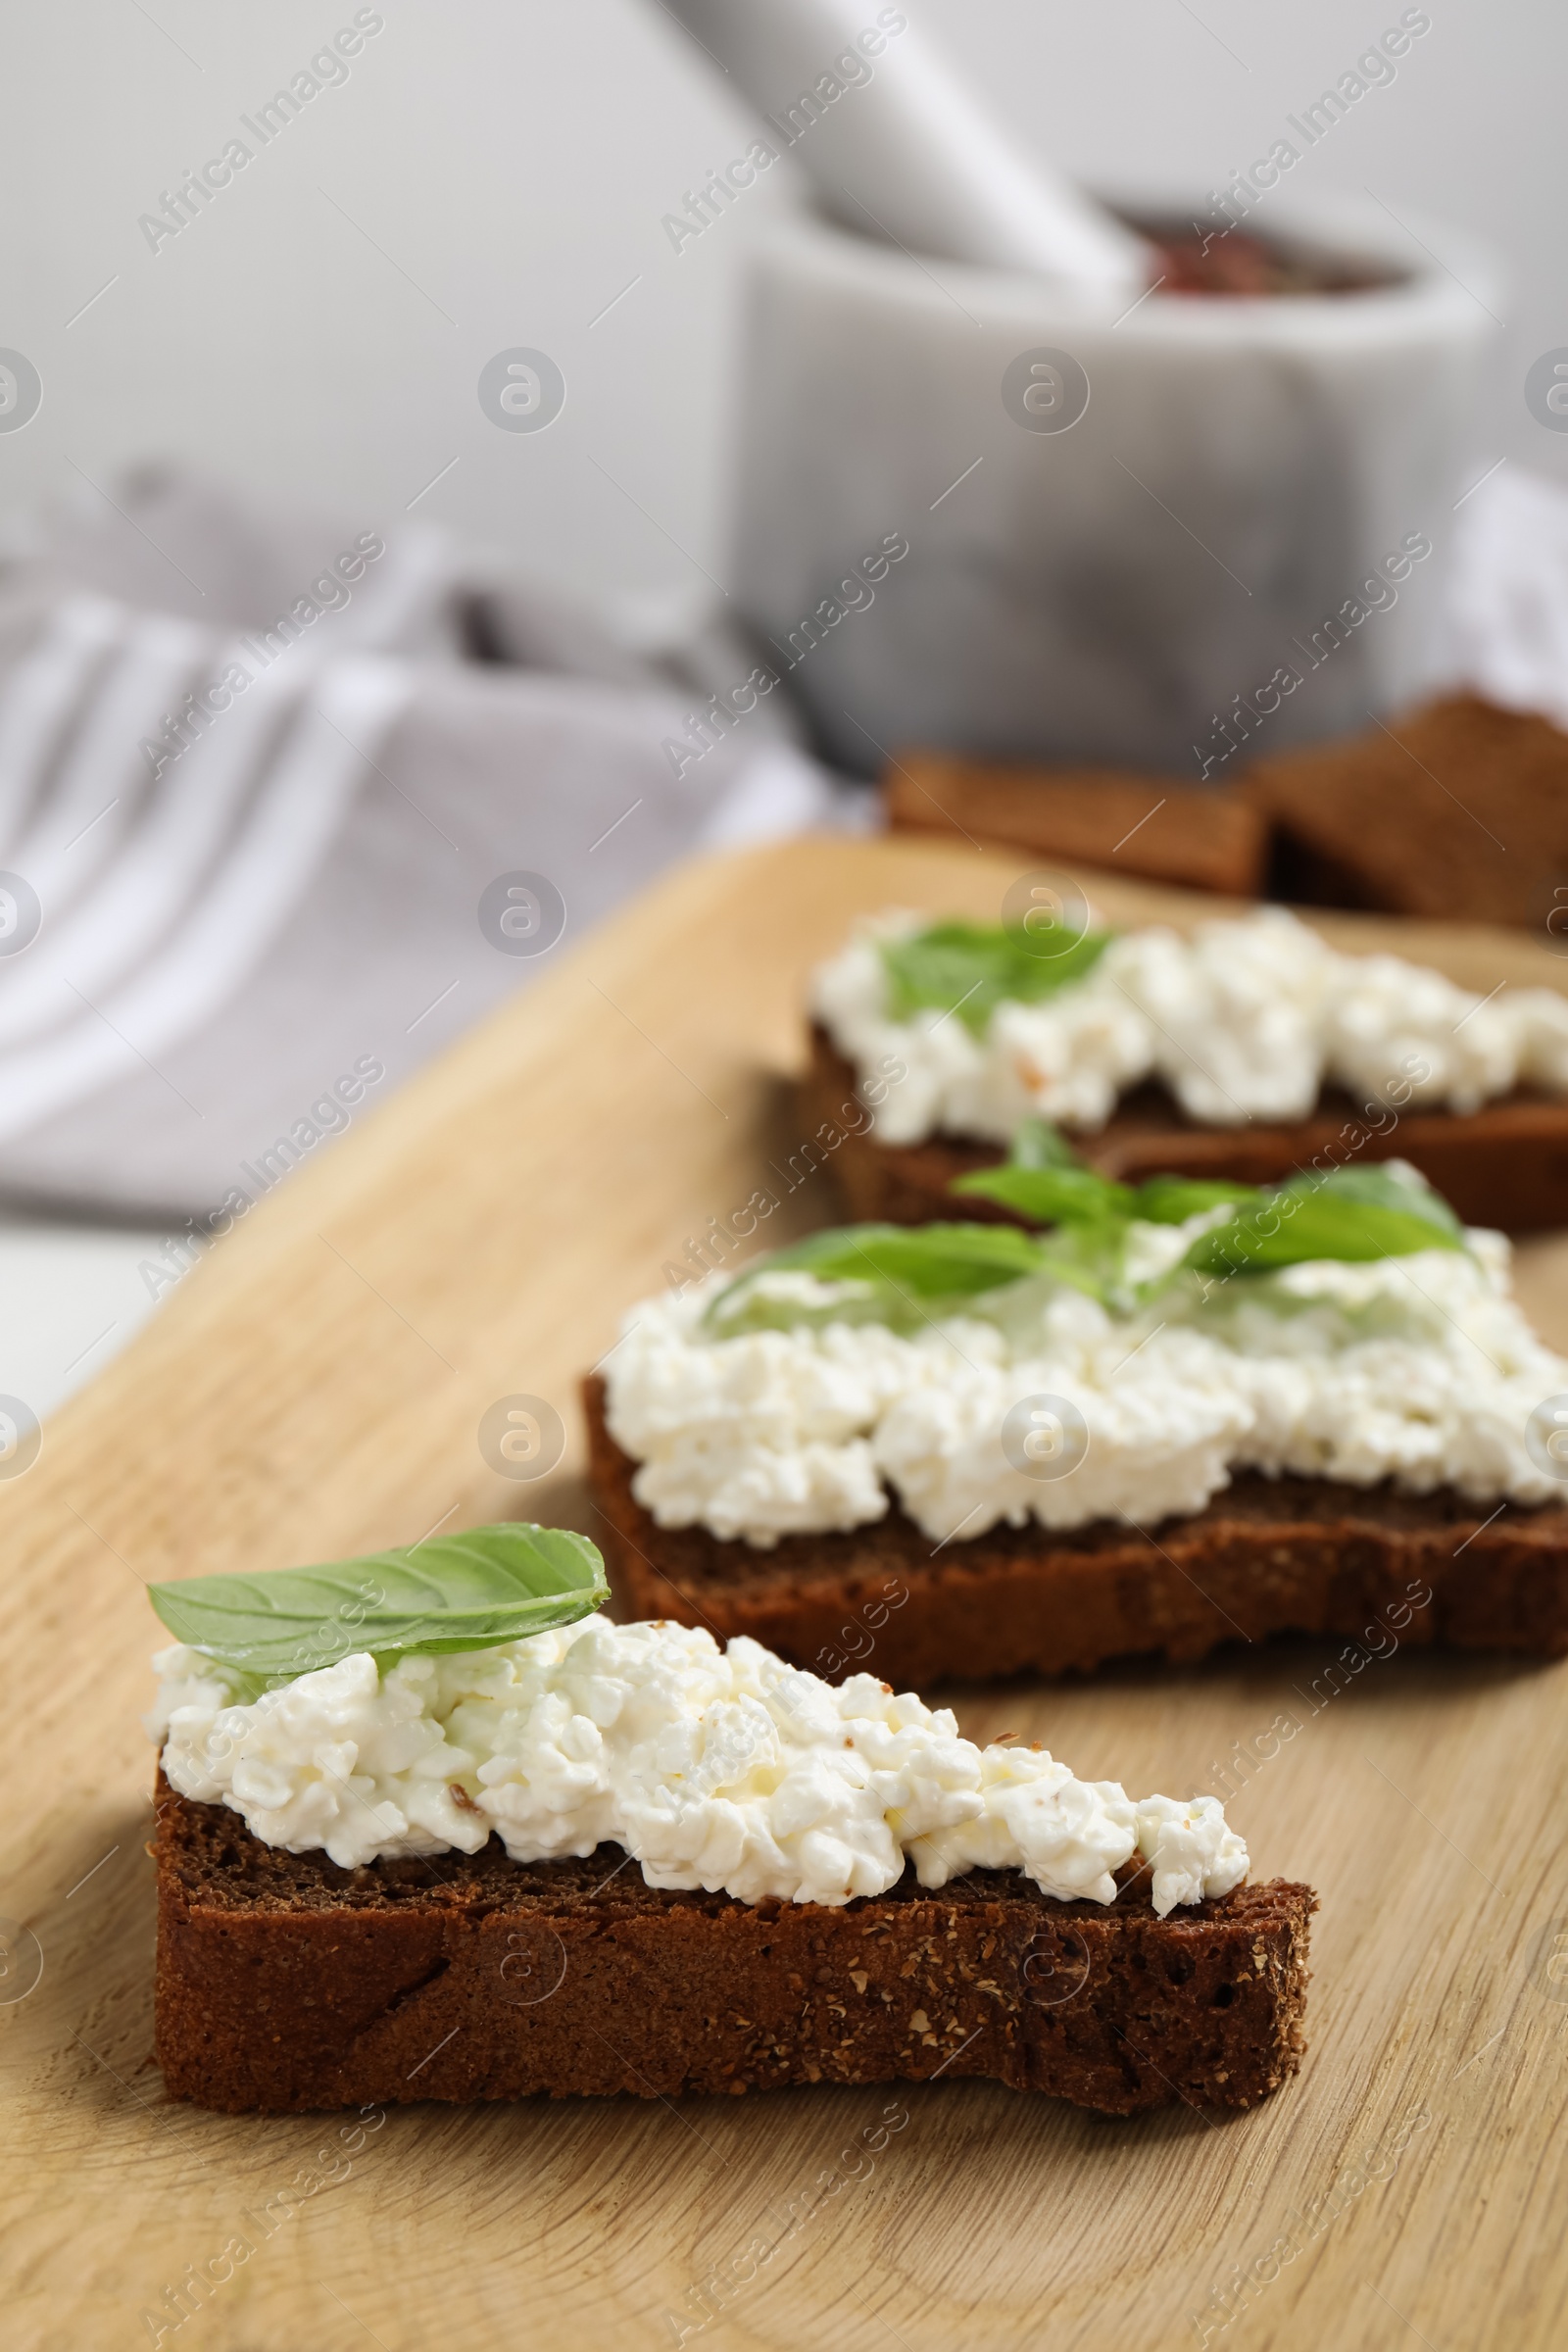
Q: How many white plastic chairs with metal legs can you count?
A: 0